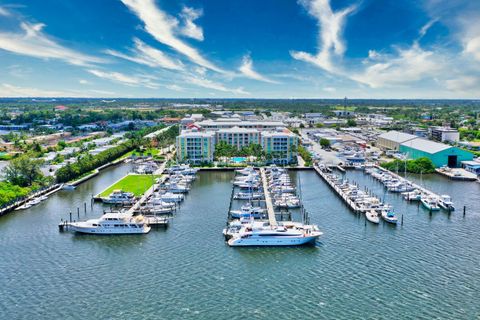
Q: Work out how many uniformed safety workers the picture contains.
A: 0